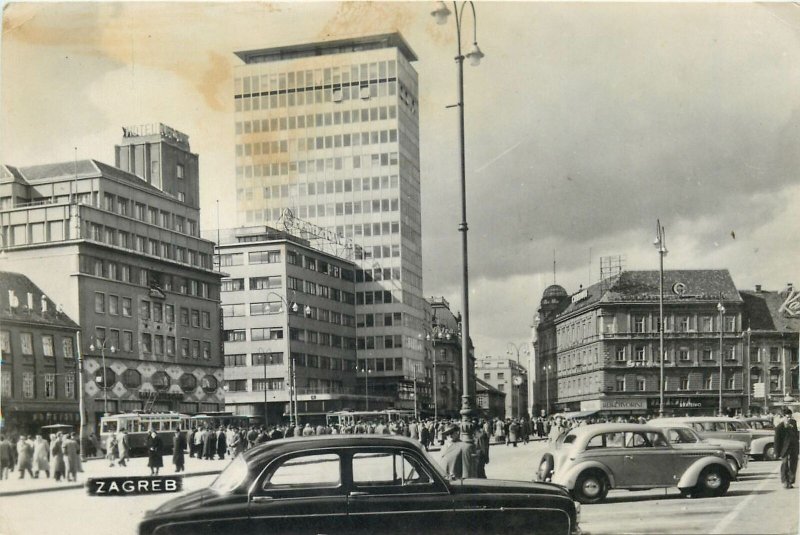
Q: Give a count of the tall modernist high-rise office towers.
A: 1